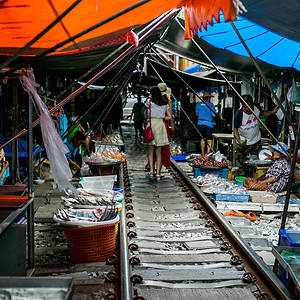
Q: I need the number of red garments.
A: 1